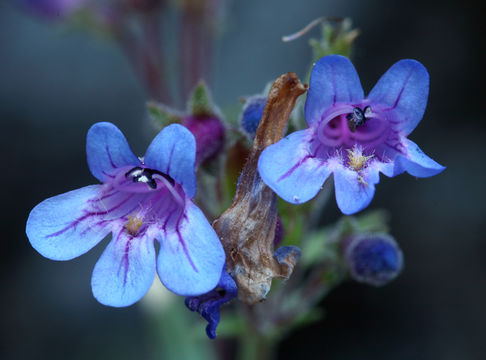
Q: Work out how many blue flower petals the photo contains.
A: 10